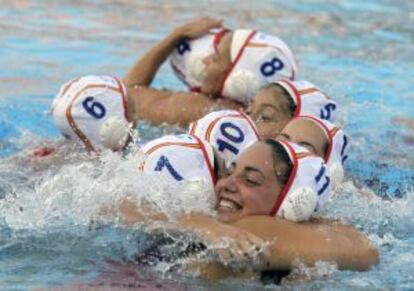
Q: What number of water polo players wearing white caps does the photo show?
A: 8